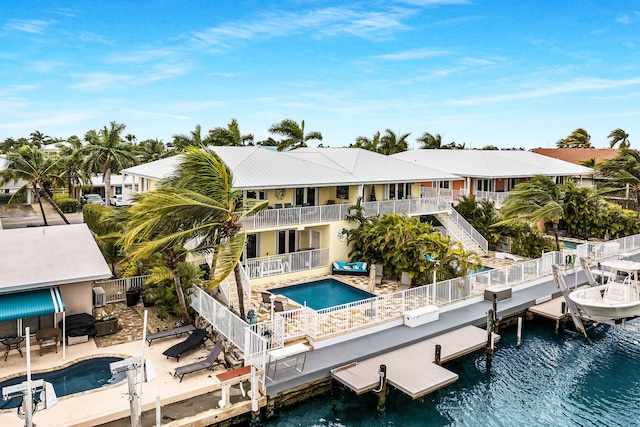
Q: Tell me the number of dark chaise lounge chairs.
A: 3